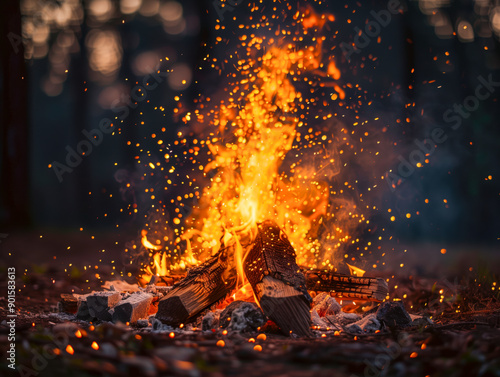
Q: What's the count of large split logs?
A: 3